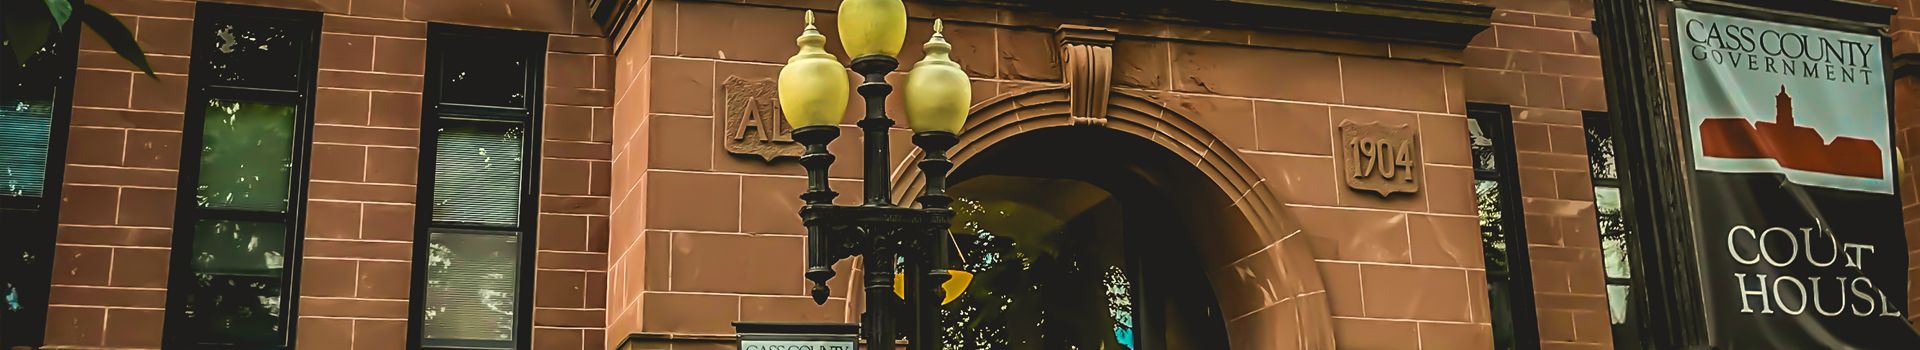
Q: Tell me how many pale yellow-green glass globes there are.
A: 3